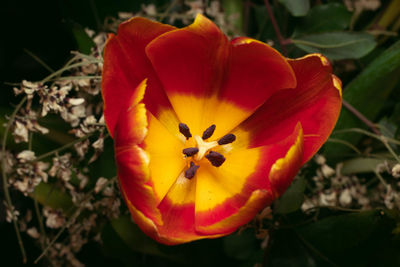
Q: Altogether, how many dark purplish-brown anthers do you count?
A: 6